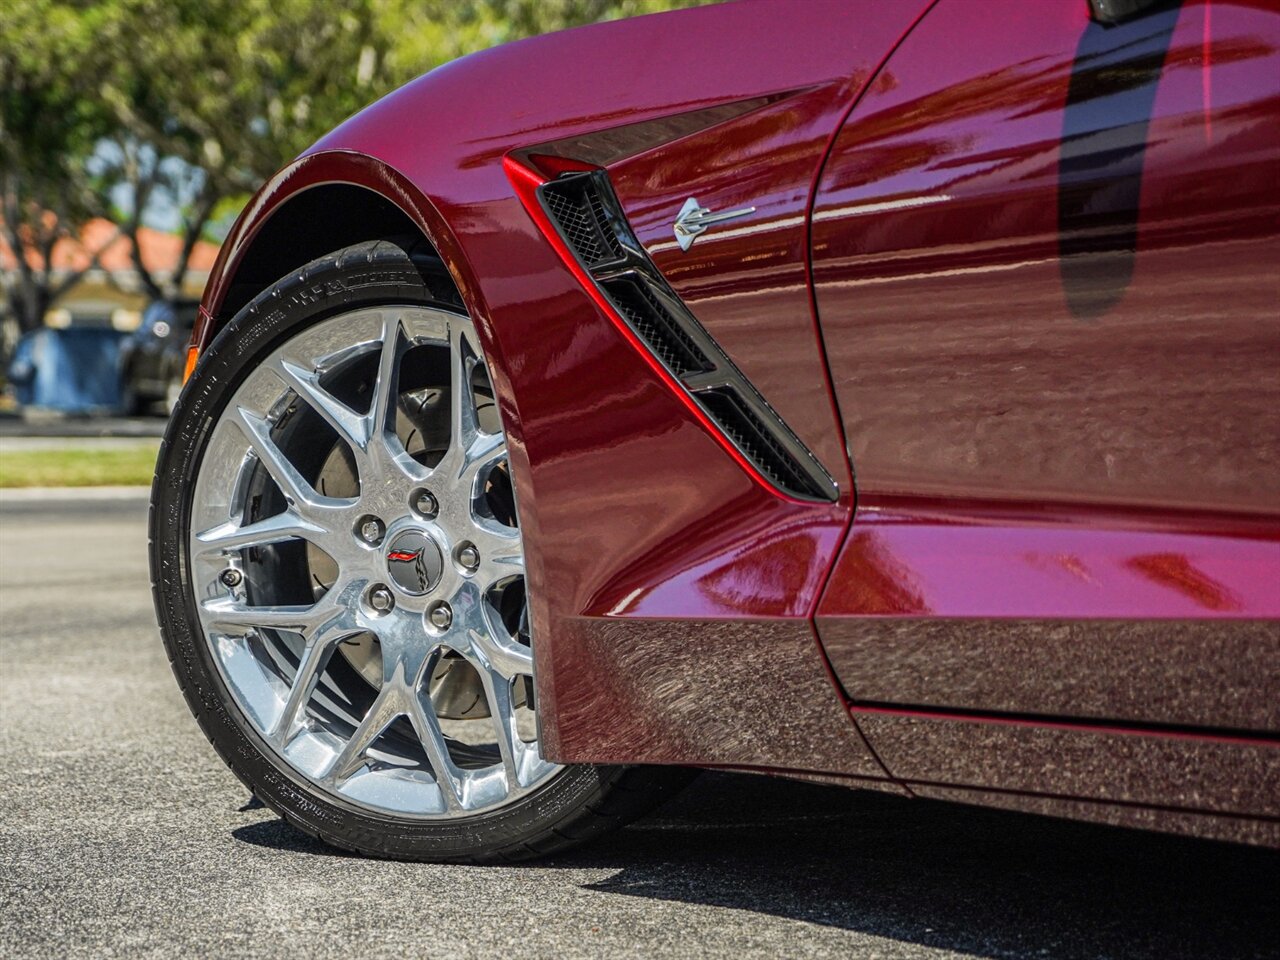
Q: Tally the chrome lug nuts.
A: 5